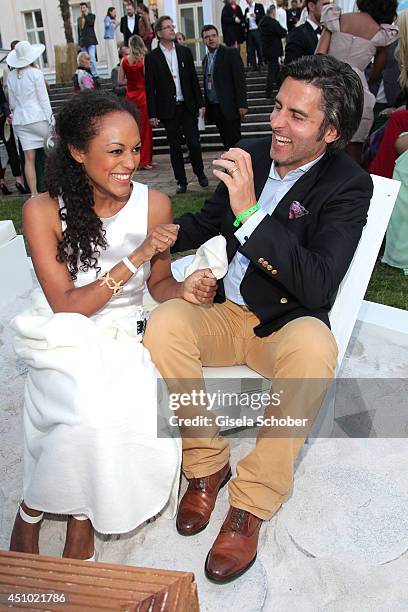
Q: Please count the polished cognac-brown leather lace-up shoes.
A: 2